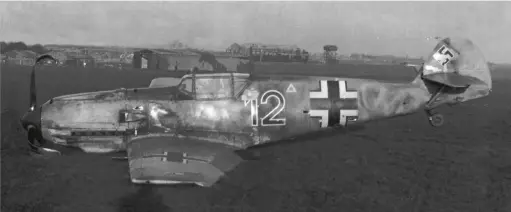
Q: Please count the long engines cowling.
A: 1